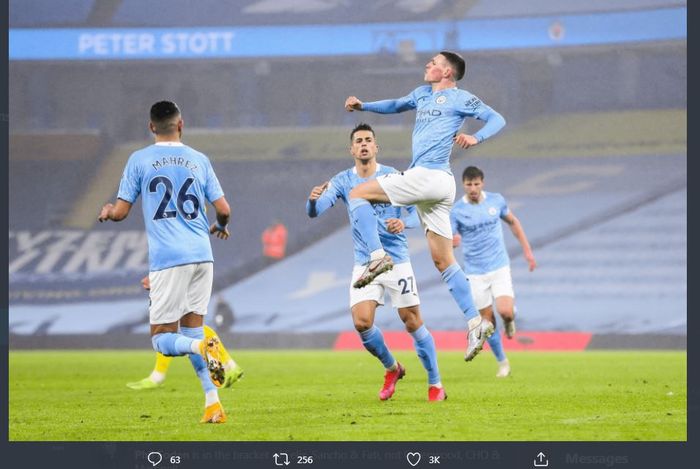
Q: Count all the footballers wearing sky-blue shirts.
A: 4